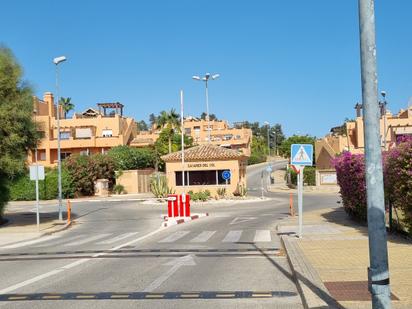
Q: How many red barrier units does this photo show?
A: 2